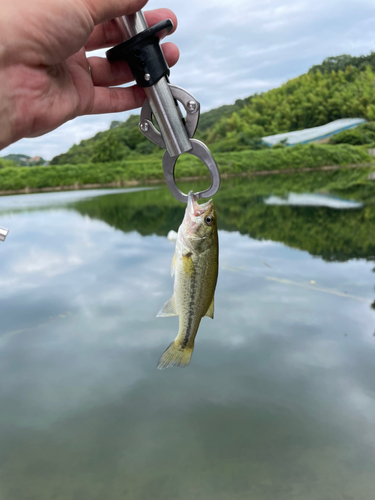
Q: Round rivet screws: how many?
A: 3